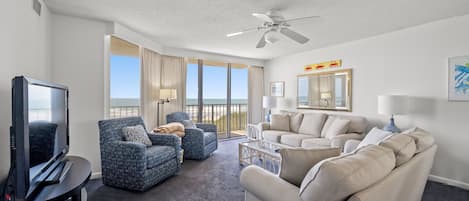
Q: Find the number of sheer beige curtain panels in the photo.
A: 3